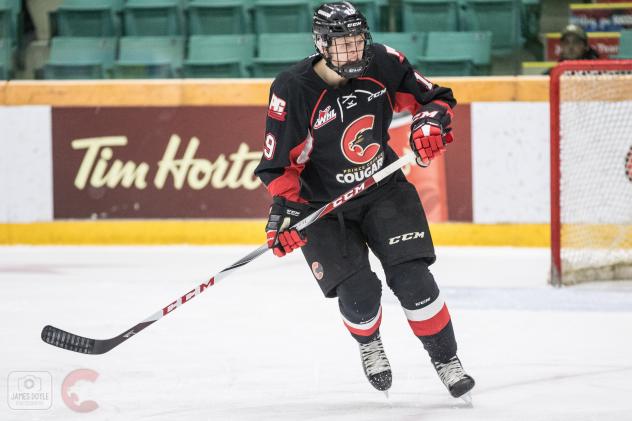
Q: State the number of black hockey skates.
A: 2